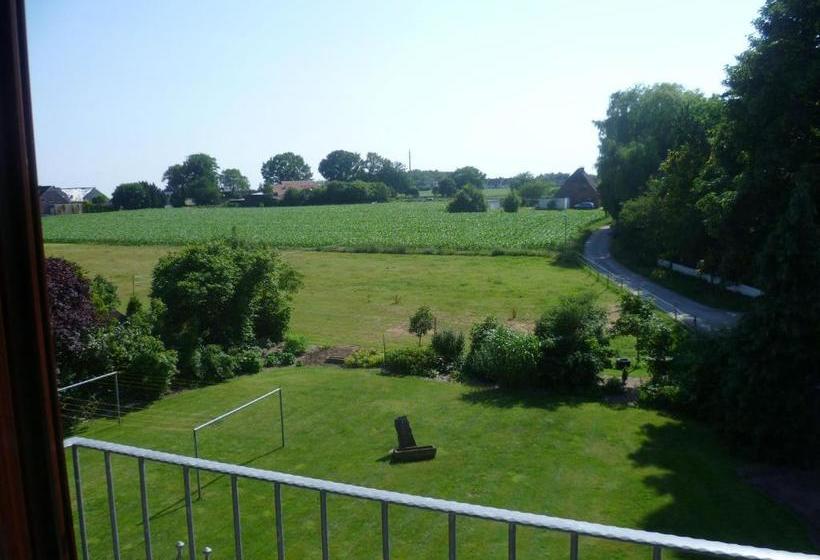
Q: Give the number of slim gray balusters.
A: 12